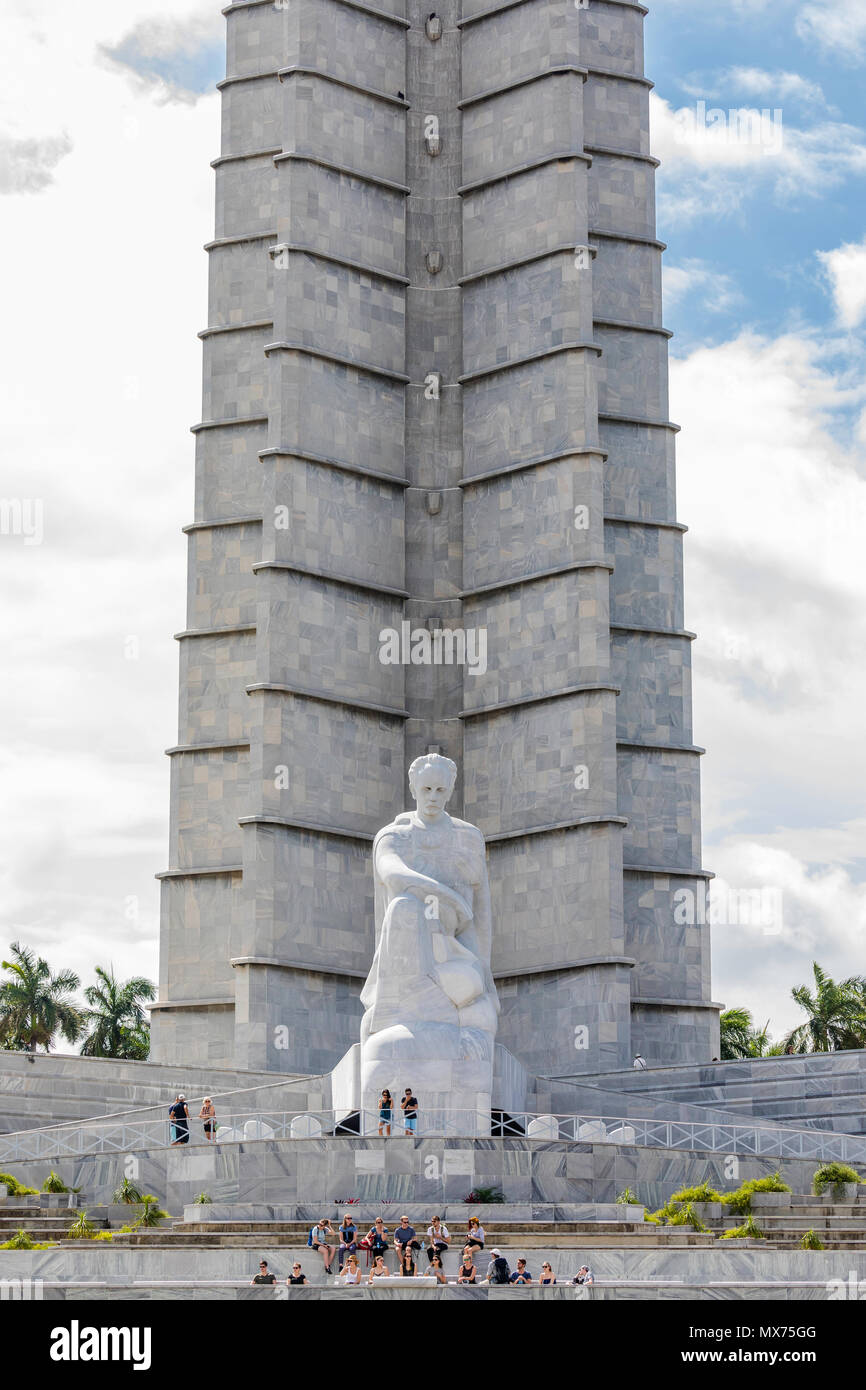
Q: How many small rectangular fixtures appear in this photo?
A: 7